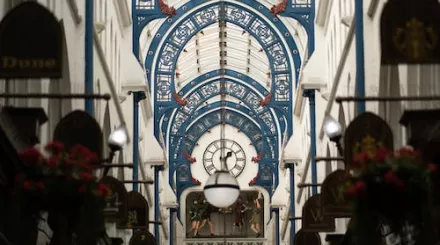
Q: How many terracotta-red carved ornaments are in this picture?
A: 8